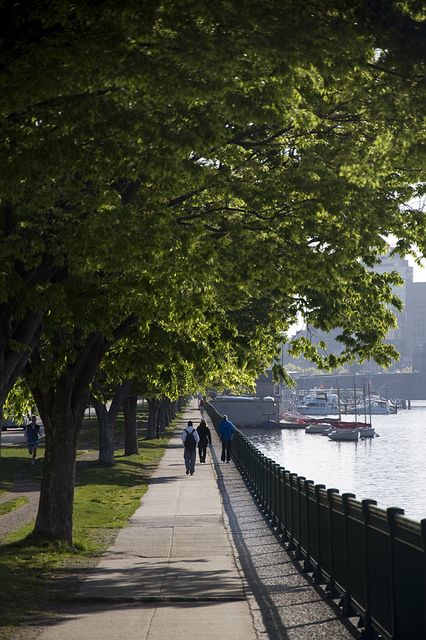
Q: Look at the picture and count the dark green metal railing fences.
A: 1